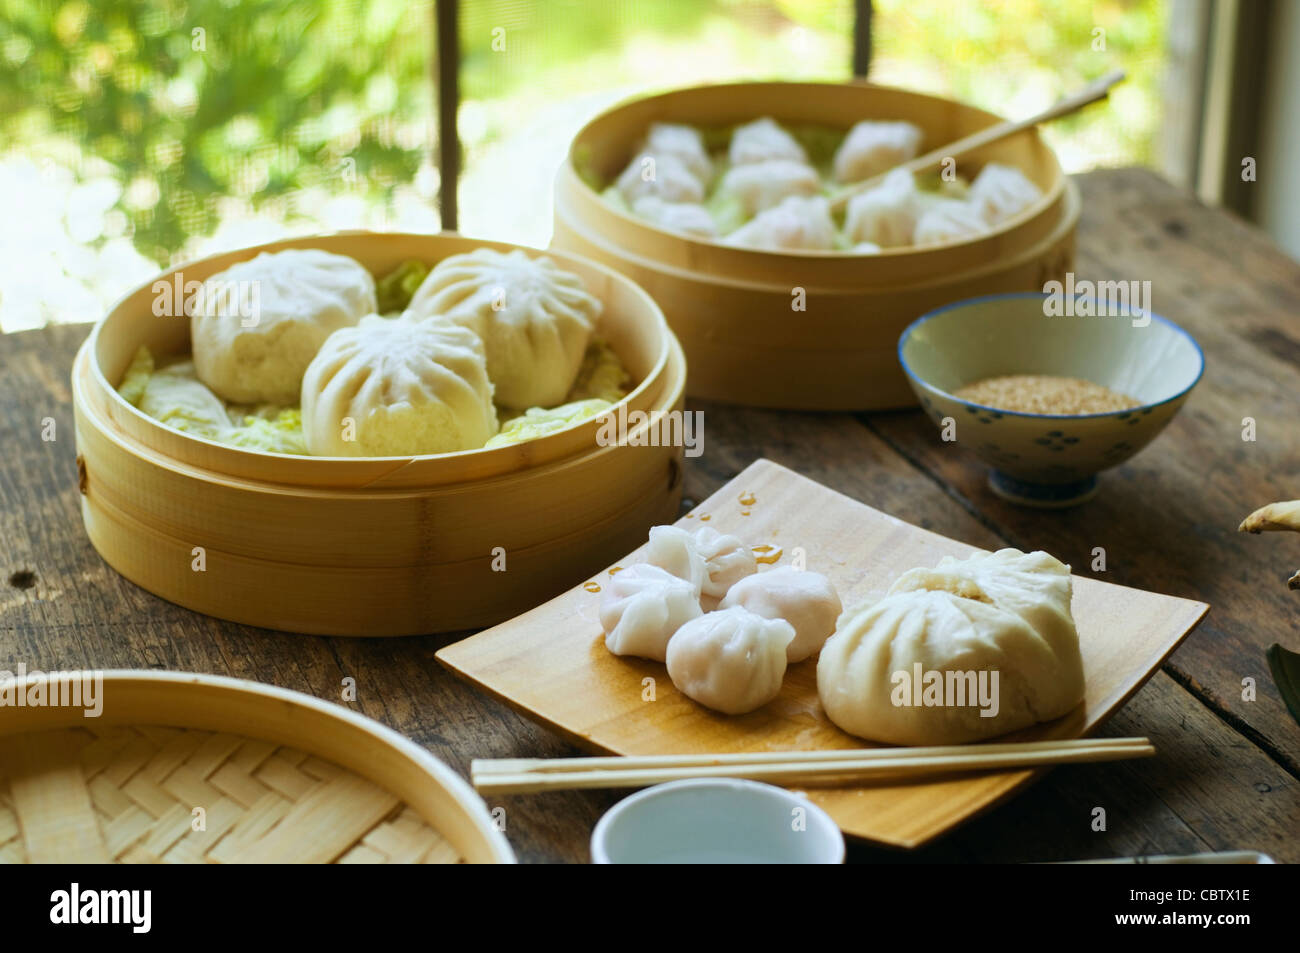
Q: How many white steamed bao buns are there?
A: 4